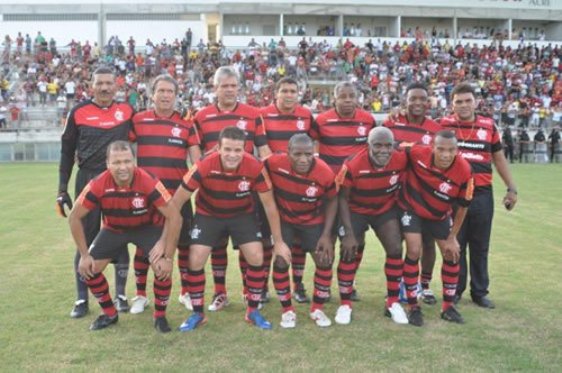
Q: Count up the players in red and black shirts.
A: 12